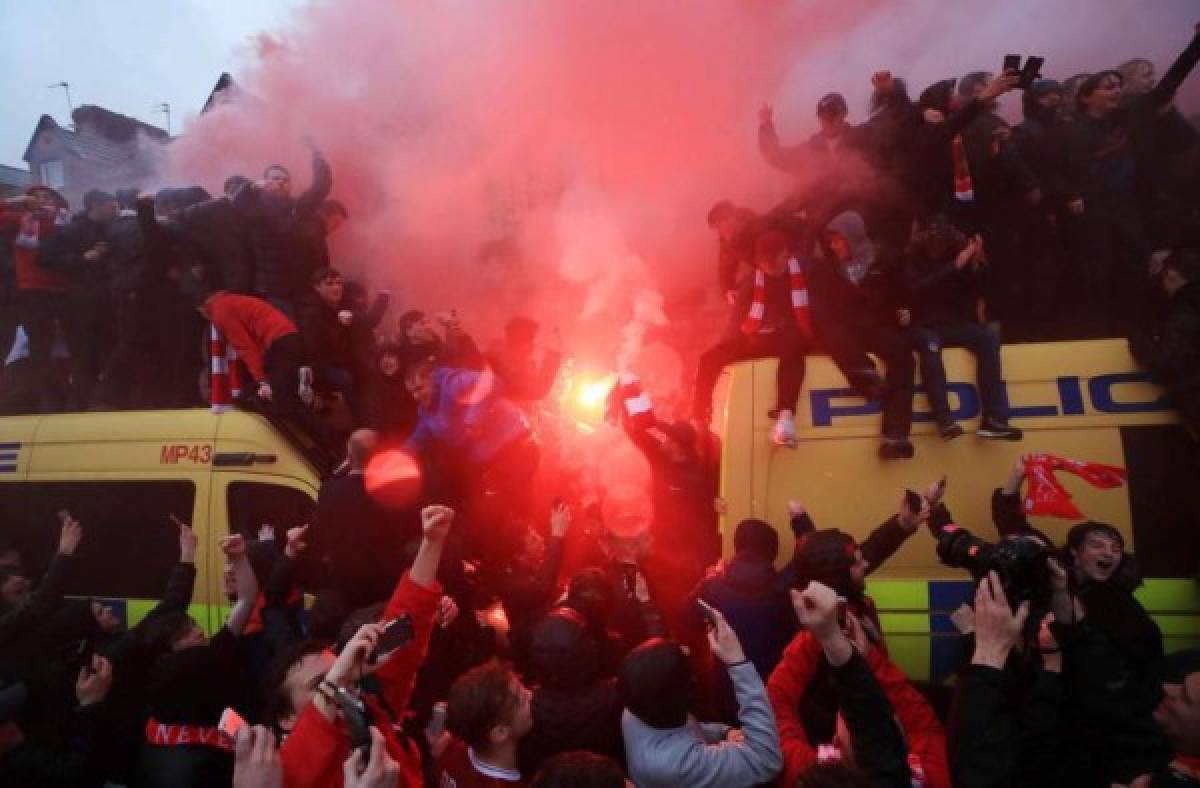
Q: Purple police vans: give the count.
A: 0